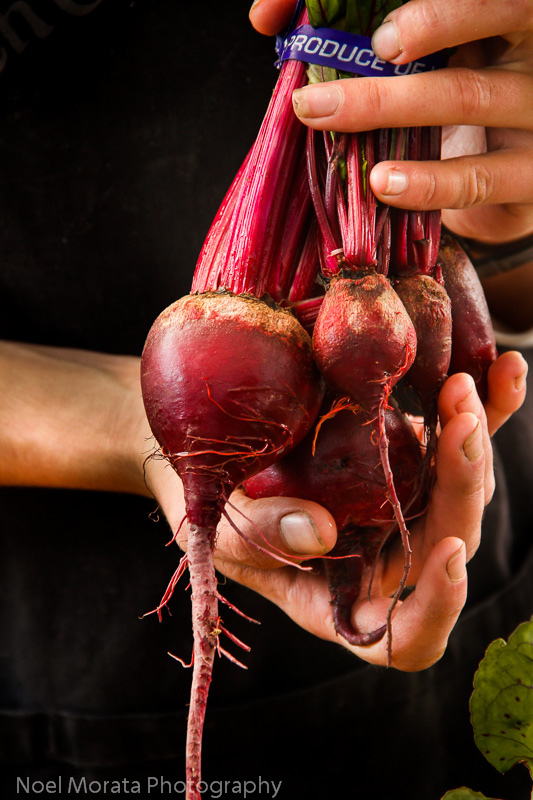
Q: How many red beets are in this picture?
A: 5